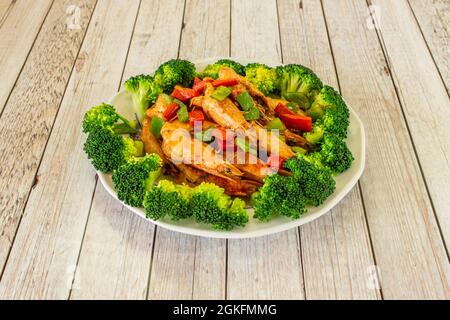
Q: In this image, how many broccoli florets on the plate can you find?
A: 14